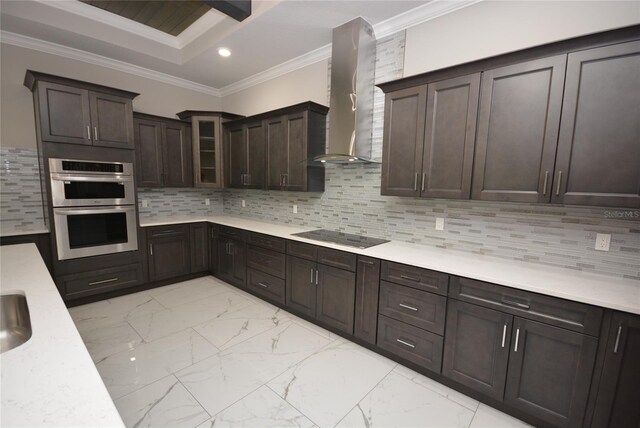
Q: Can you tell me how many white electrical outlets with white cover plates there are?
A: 6